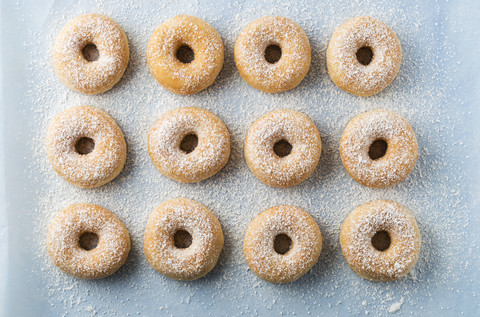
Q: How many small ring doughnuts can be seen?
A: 12